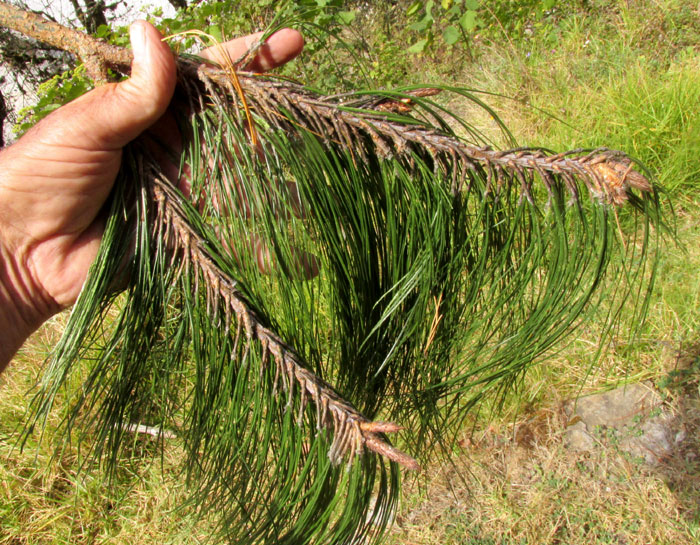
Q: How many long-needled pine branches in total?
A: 2